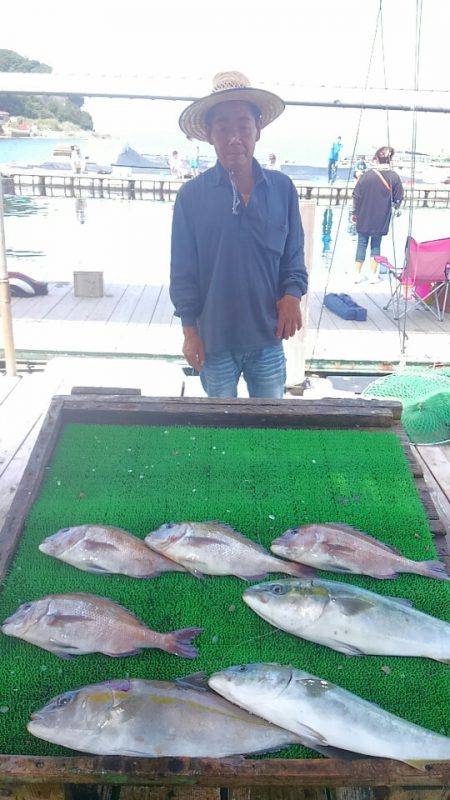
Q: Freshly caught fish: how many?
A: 7